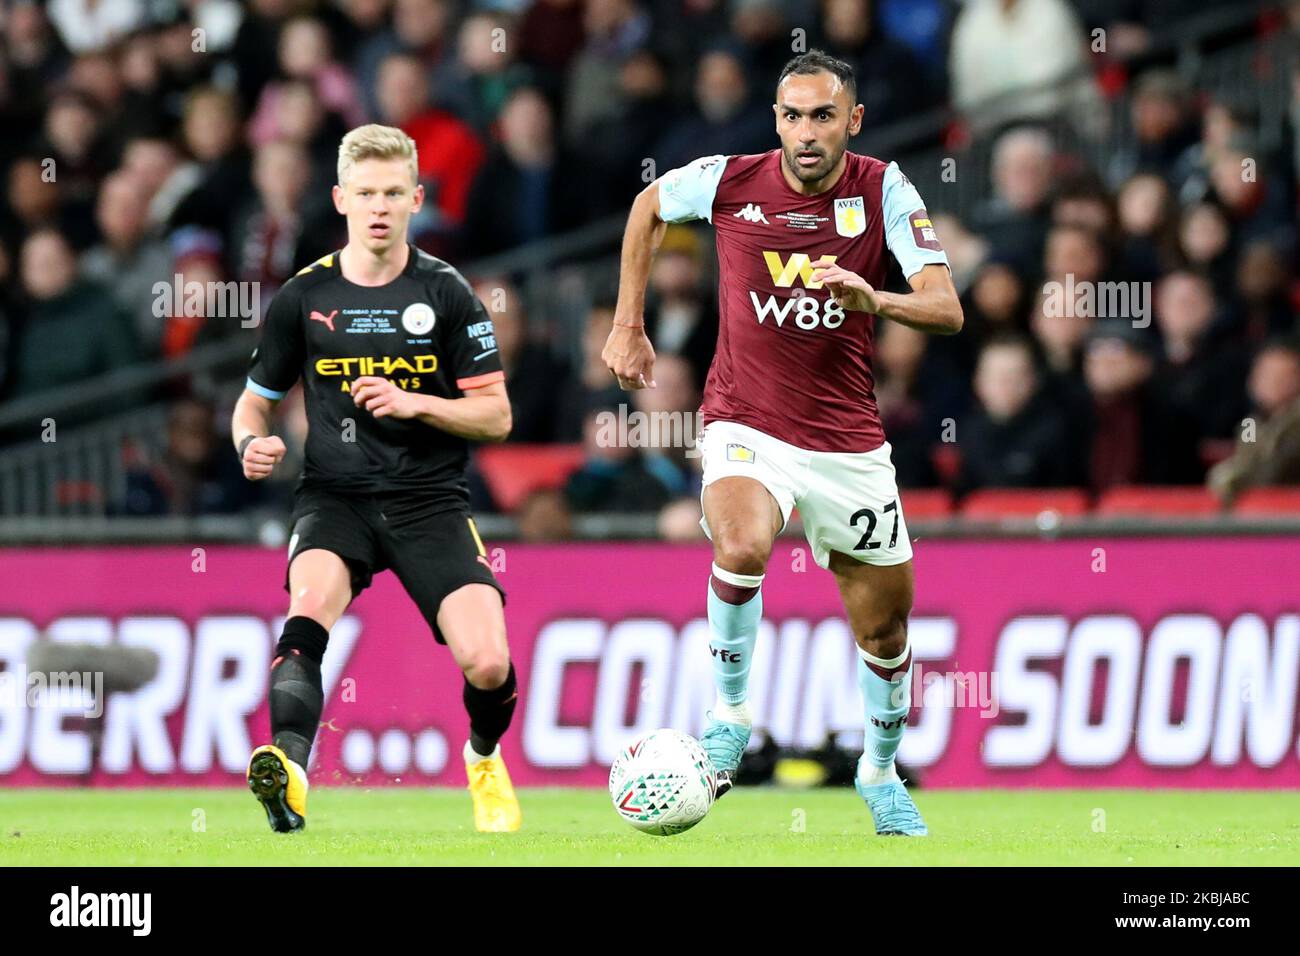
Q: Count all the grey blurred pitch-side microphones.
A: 1